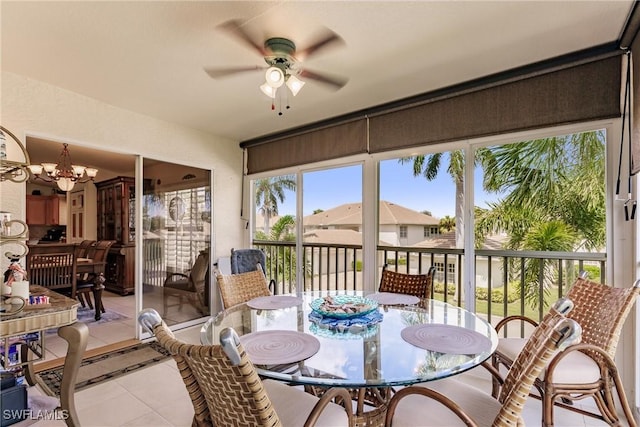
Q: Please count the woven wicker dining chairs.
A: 5